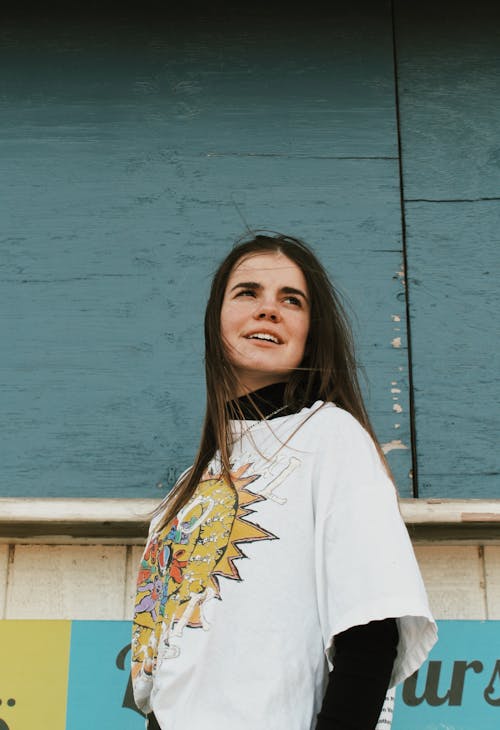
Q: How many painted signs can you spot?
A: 2